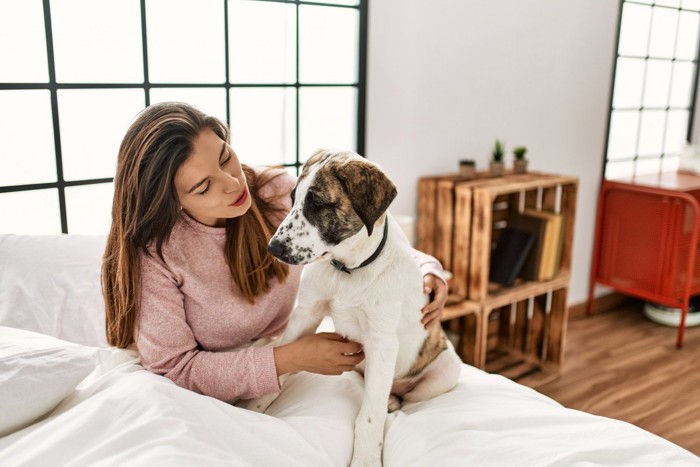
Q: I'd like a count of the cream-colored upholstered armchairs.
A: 0